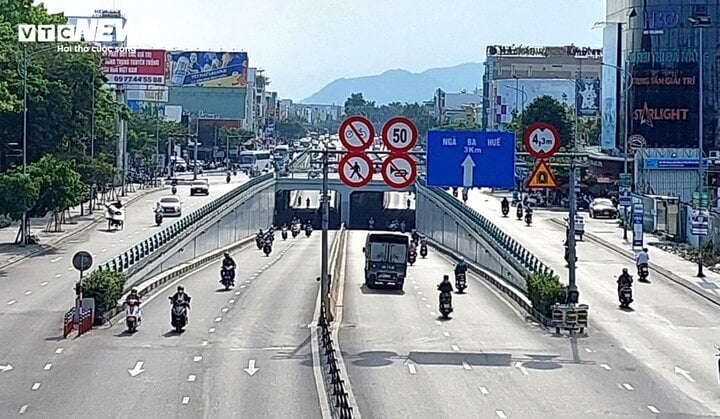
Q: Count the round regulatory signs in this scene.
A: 5